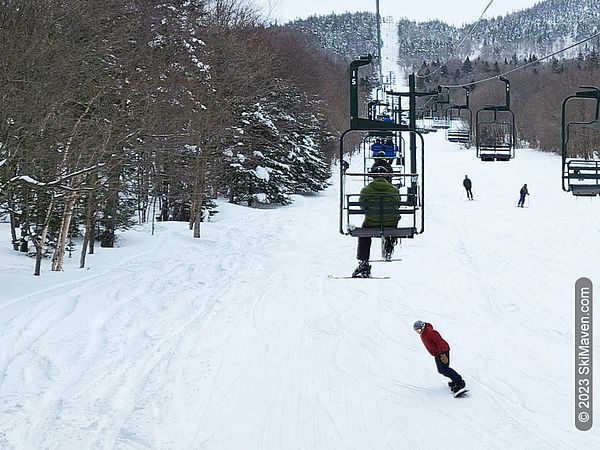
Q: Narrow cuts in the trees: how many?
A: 1